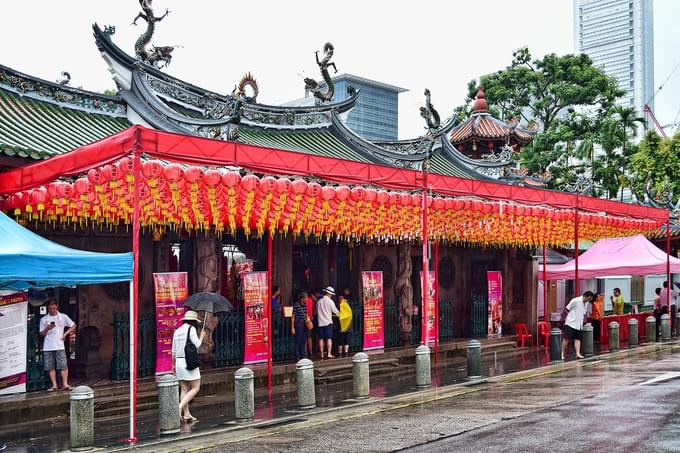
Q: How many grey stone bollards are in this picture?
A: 13